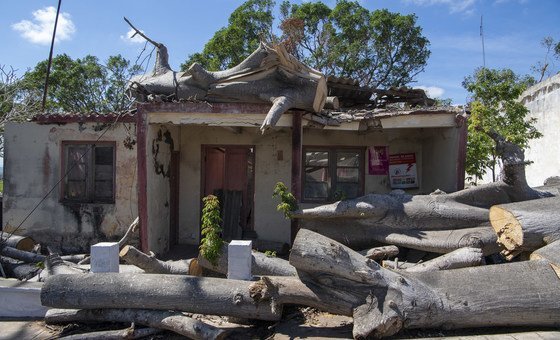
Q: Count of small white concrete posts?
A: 2